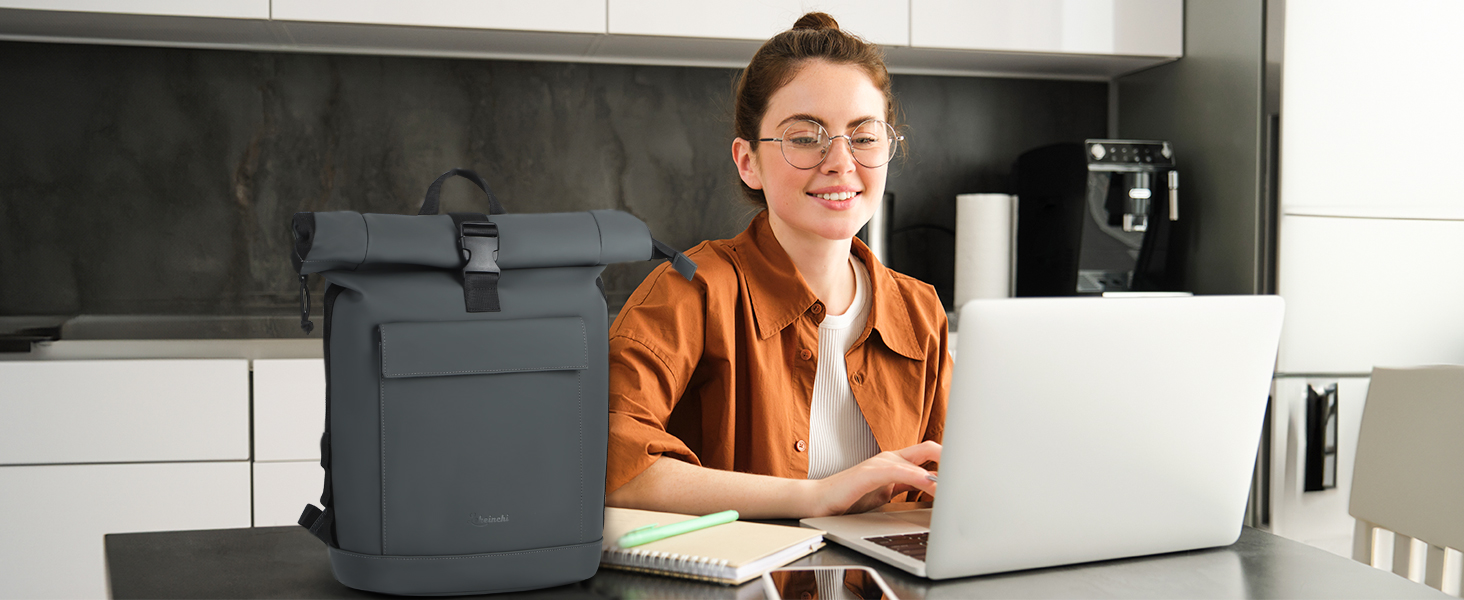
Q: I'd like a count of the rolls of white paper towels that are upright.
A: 1